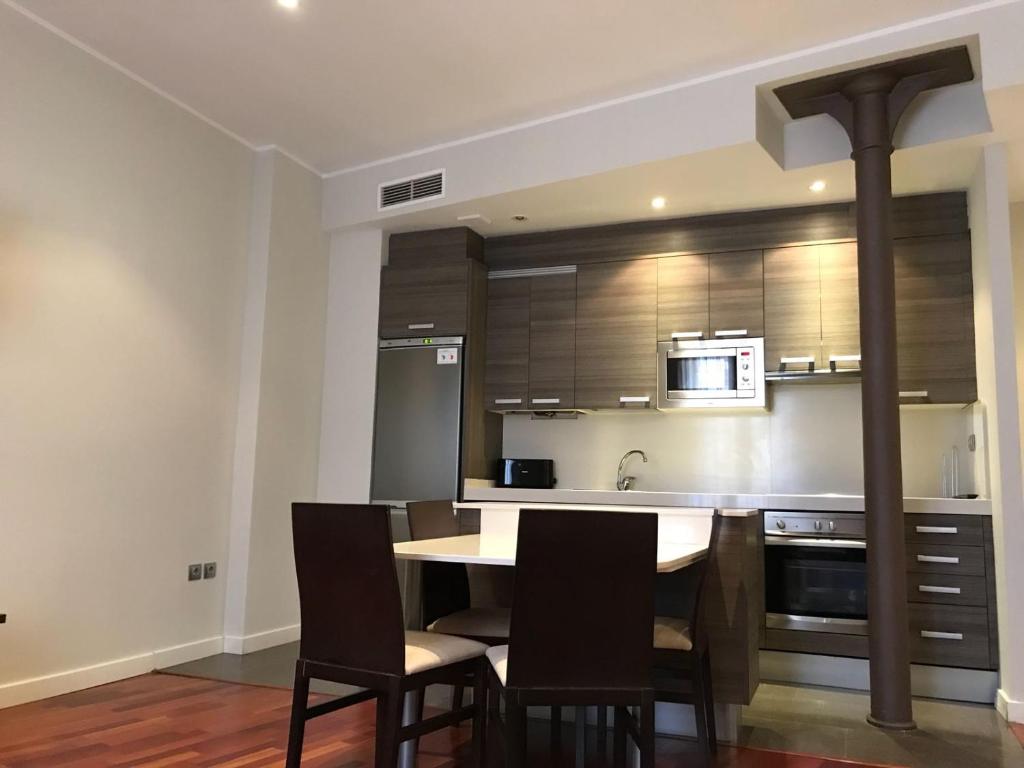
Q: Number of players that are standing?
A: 0